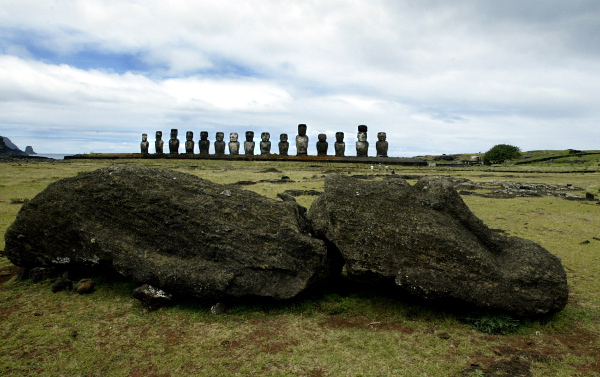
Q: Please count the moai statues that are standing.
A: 15